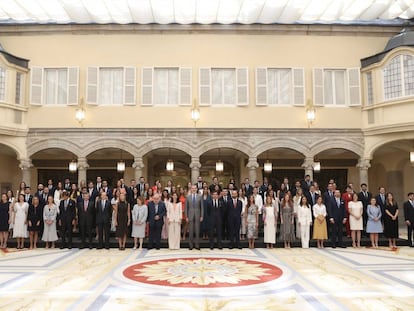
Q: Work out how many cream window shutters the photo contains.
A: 12